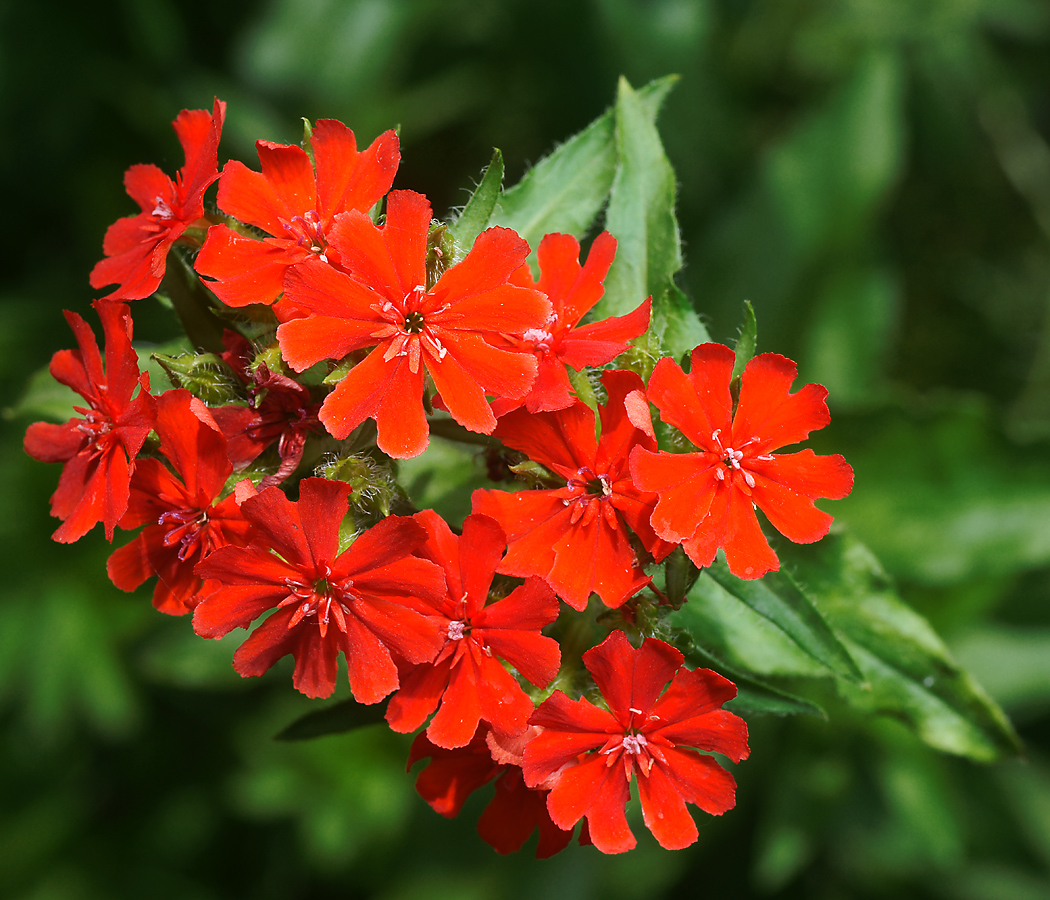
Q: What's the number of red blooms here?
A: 12